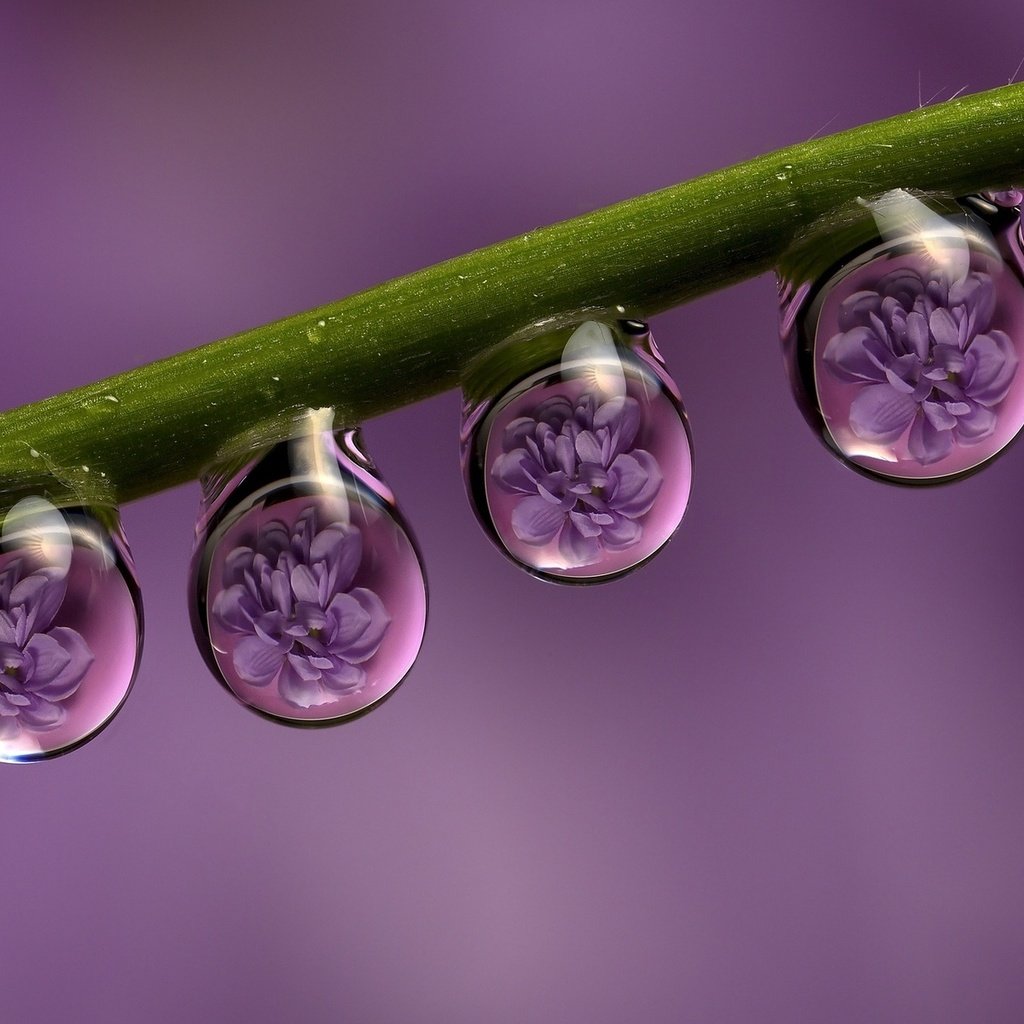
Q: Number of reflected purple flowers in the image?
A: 4